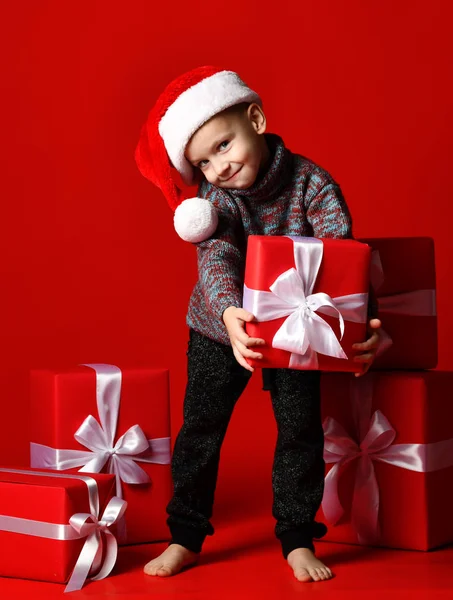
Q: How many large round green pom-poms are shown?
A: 0